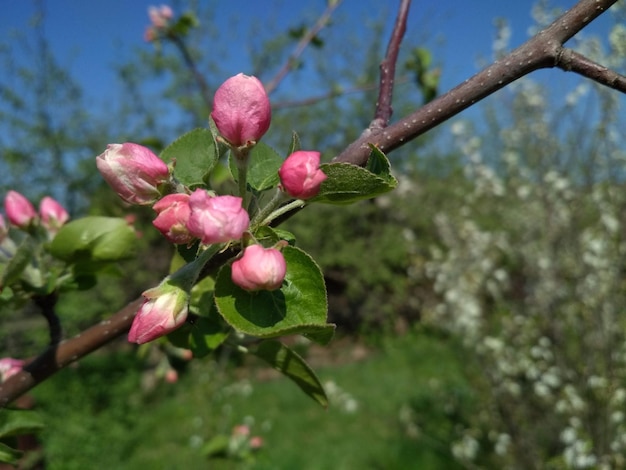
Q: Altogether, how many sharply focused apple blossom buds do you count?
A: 7